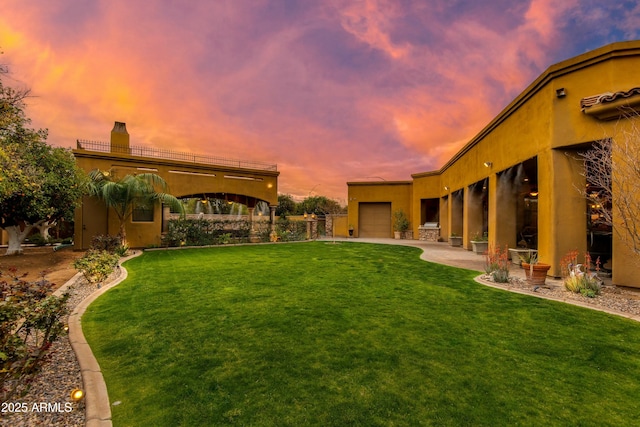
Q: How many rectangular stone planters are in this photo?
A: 3